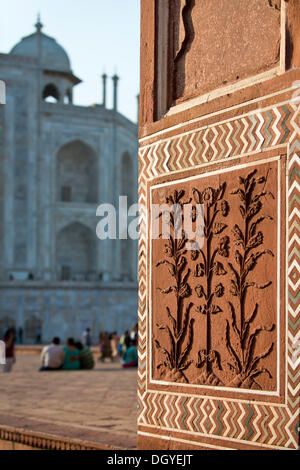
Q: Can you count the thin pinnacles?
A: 2